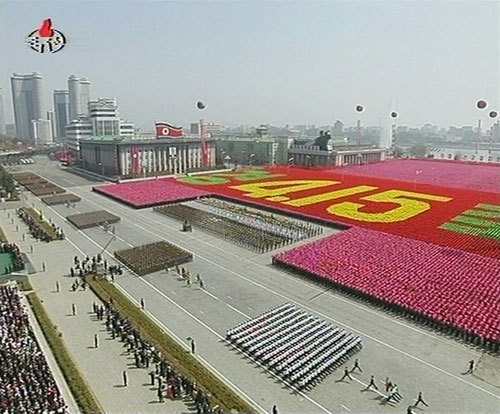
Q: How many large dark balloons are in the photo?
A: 5